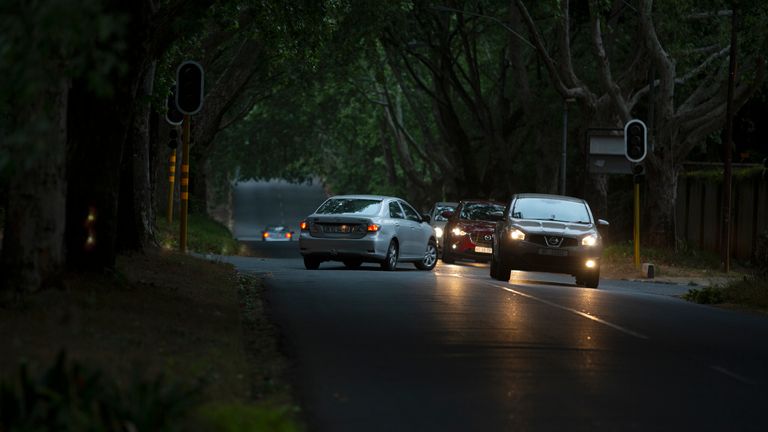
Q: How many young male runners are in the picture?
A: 0